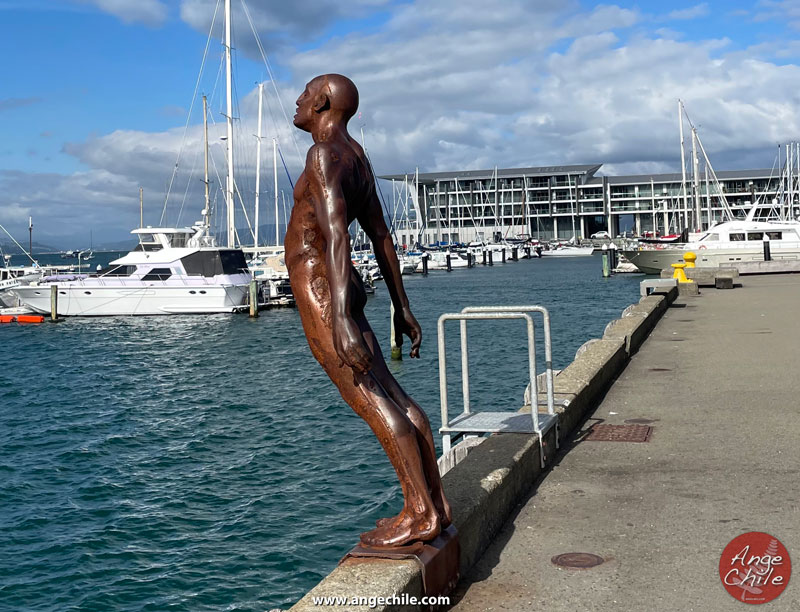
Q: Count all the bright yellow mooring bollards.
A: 2